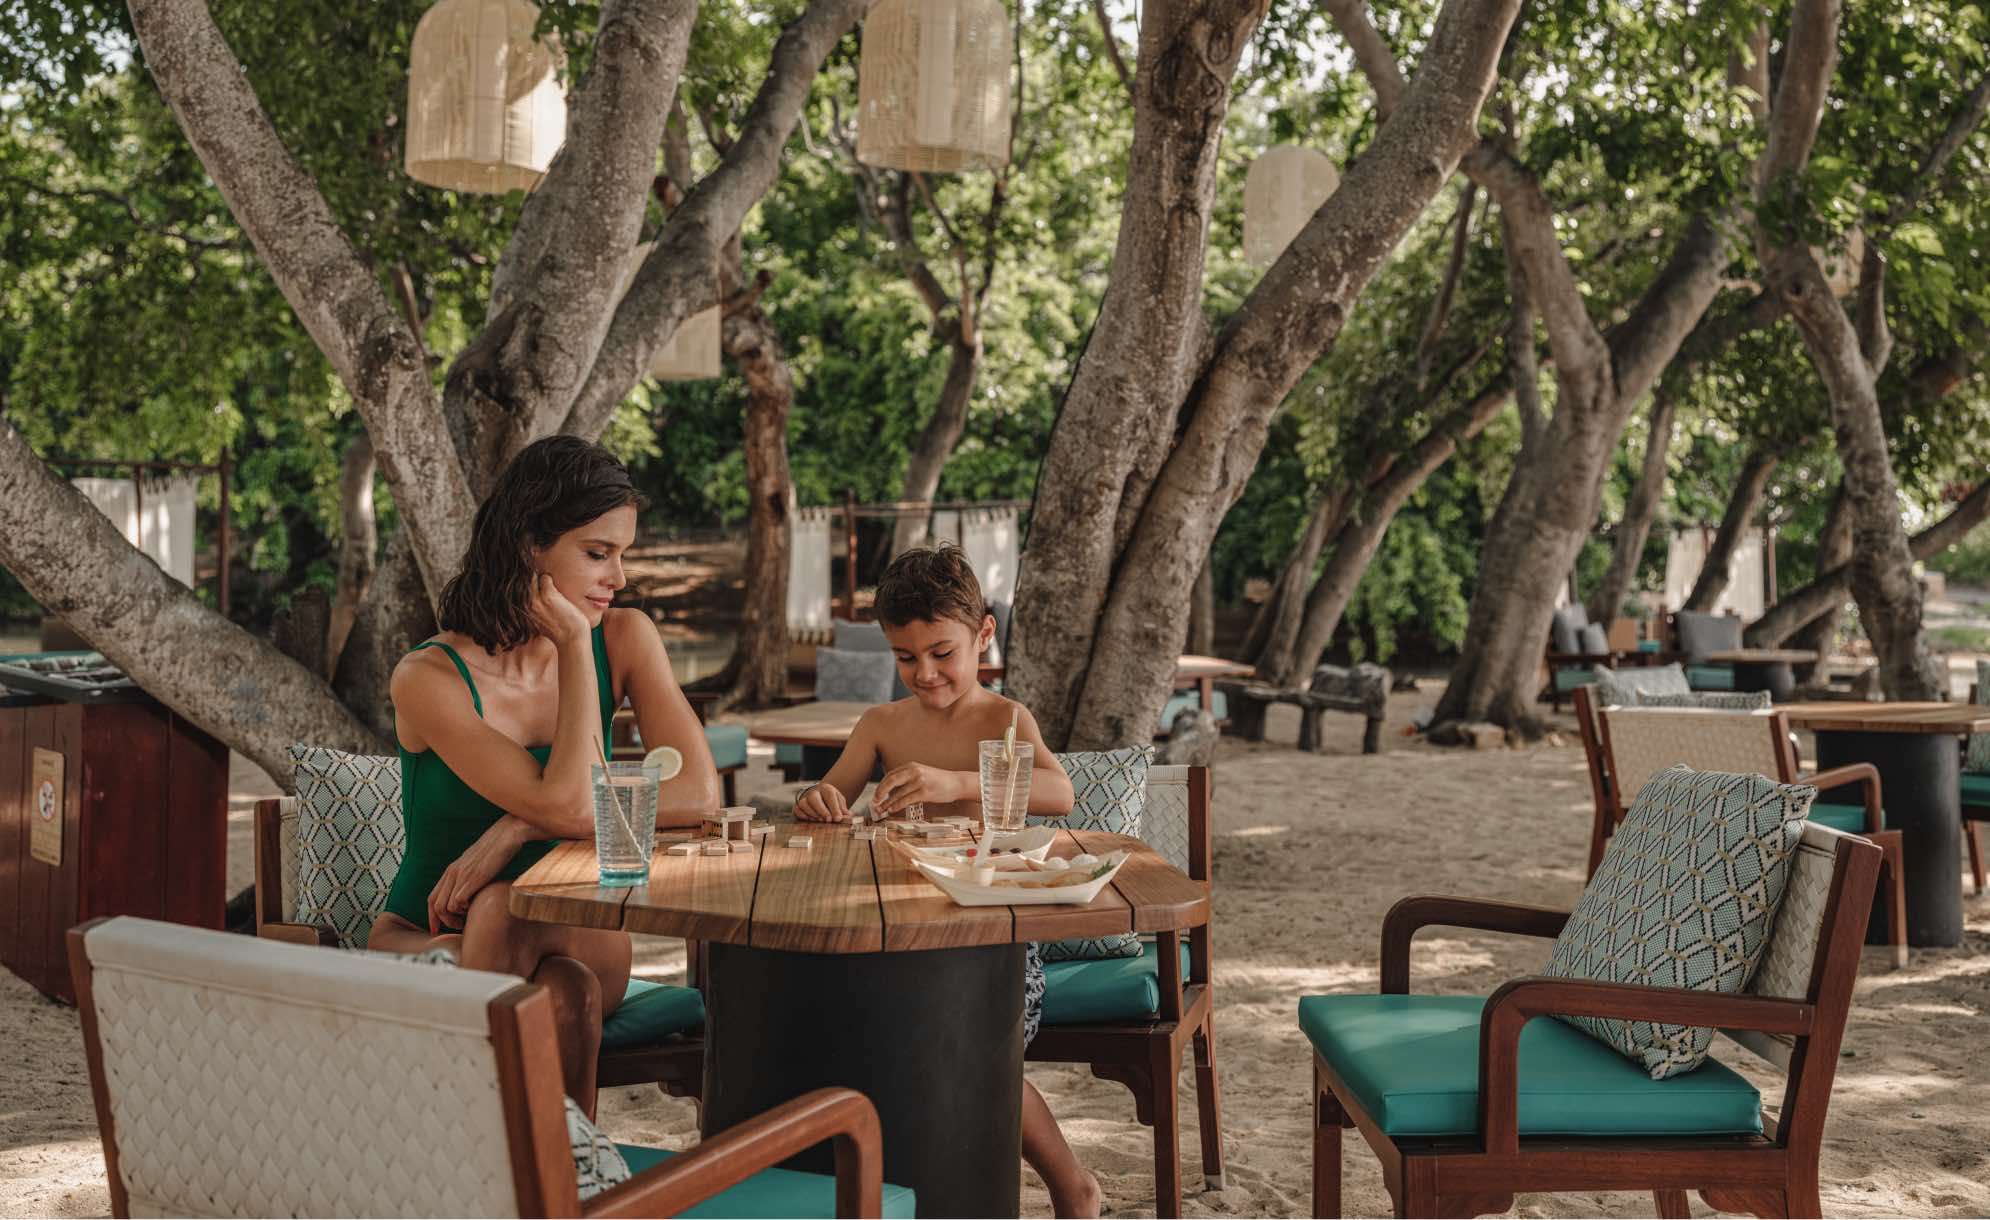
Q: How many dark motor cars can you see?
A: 0